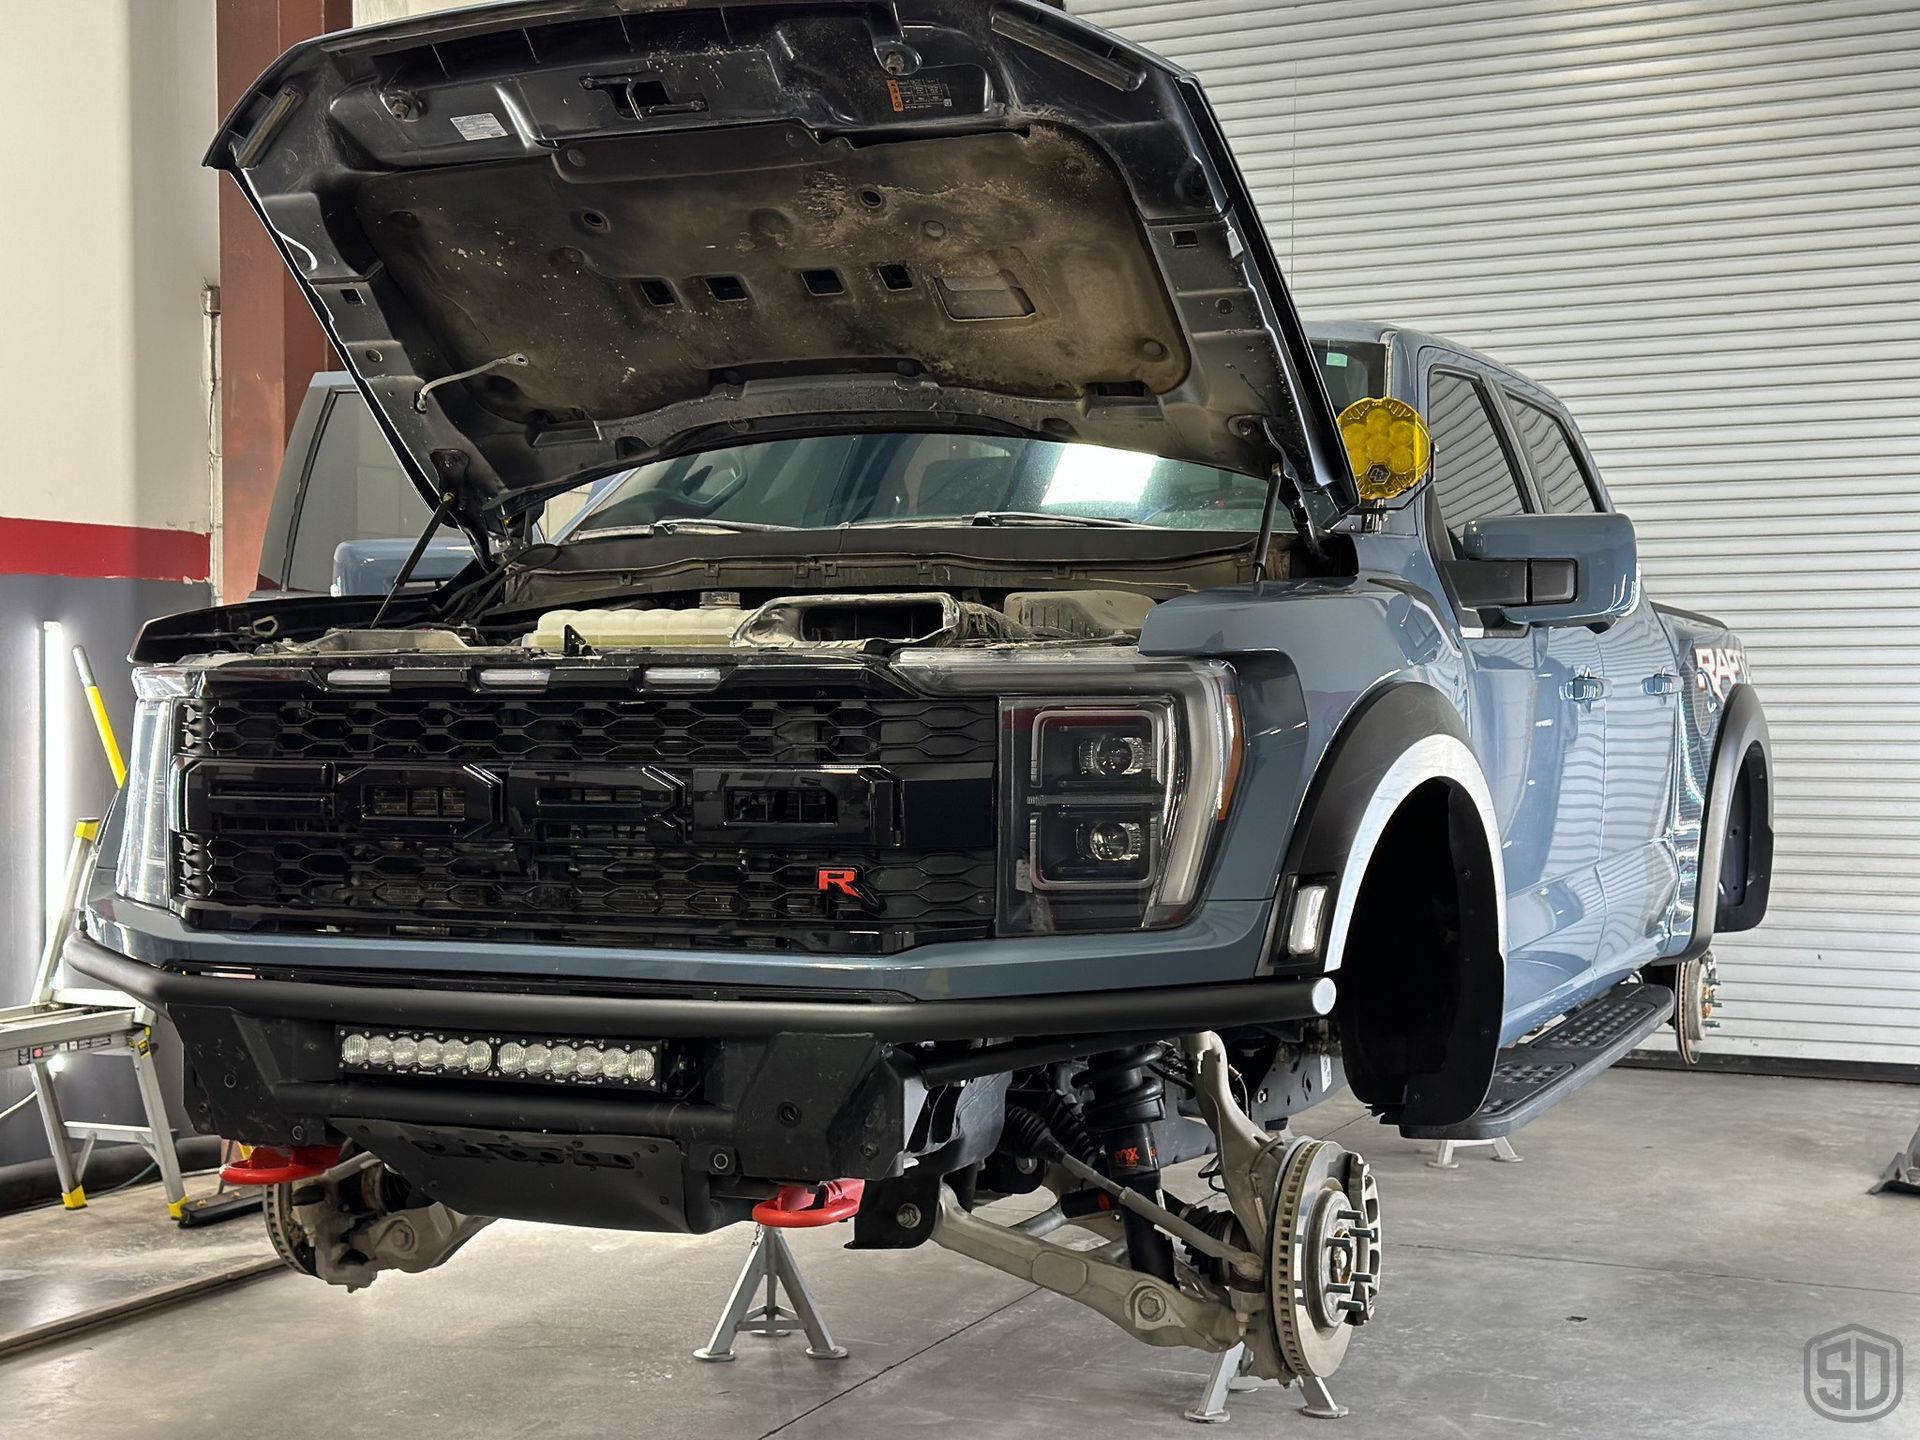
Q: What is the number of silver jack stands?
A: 3